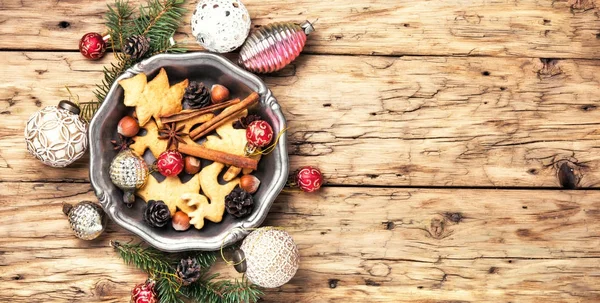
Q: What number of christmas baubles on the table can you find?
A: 11